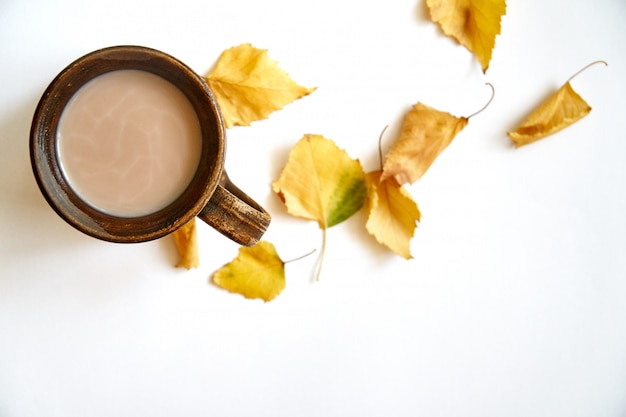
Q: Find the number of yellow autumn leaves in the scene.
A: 8